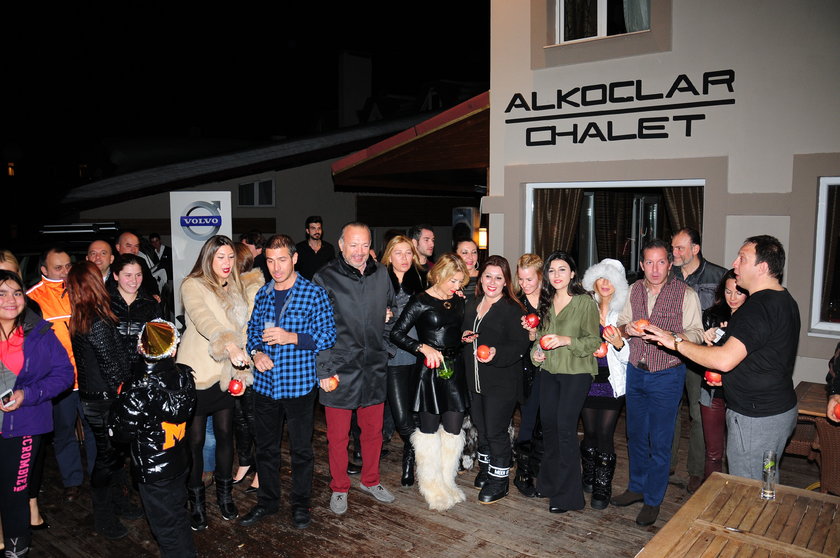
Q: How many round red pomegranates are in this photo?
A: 11